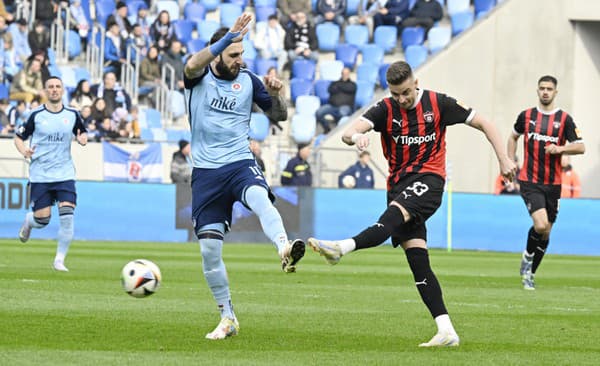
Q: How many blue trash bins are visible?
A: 0